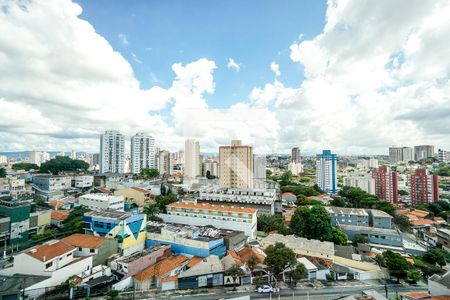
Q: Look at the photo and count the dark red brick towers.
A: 2